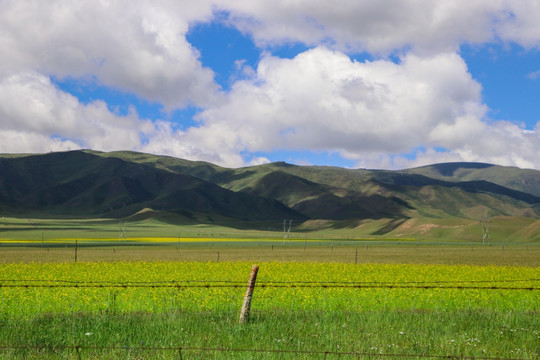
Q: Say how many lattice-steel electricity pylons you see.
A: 3